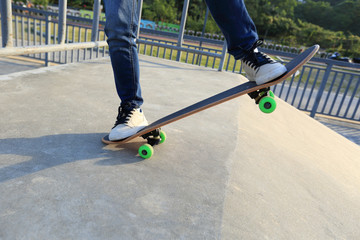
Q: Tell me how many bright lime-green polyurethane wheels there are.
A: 4